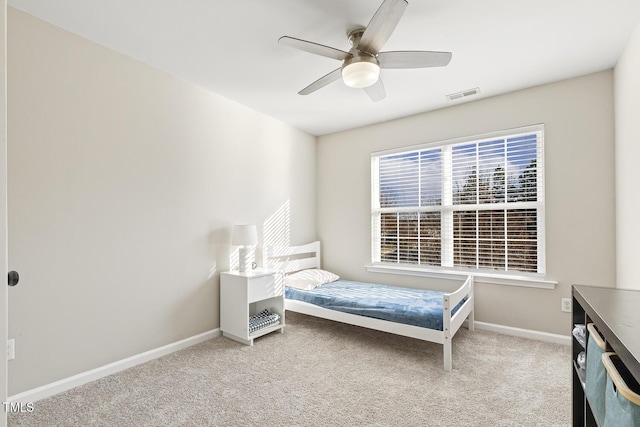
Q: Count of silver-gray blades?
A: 5